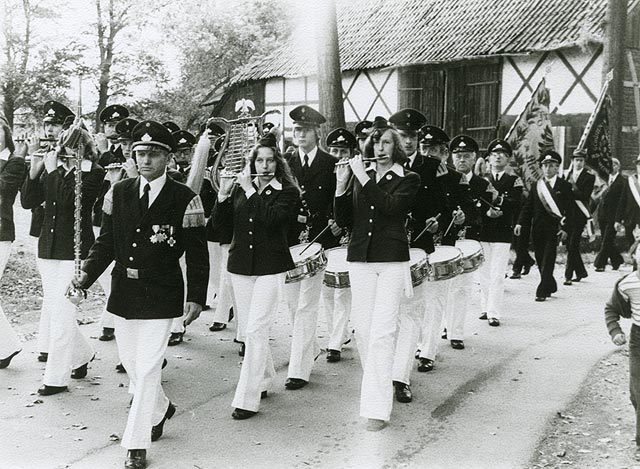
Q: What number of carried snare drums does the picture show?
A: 5